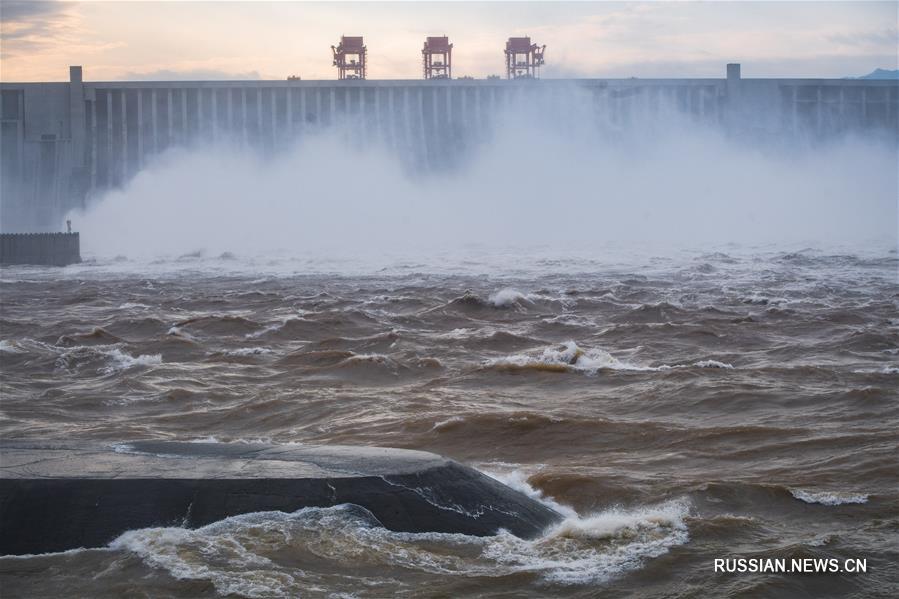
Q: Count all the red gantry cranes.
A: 3